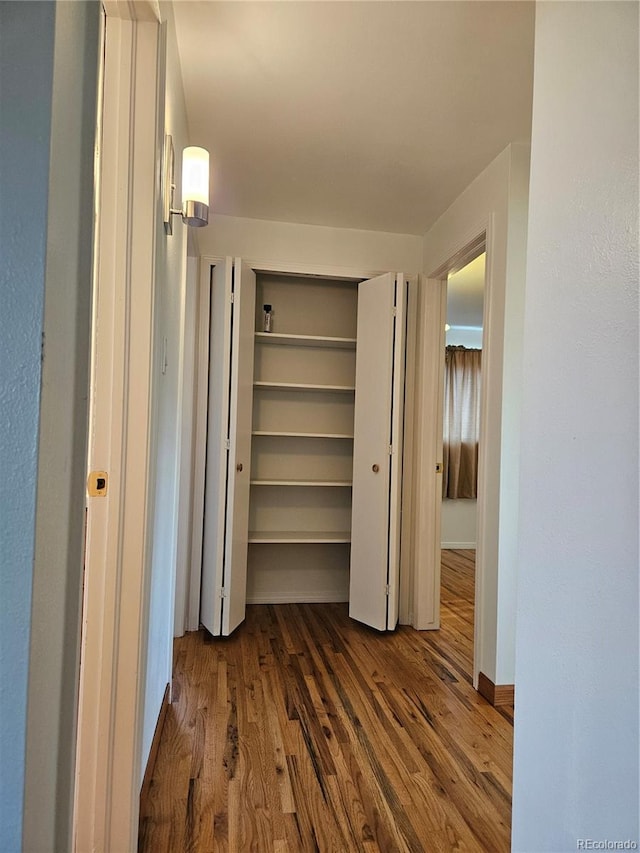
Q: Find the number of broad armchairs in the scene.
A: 0